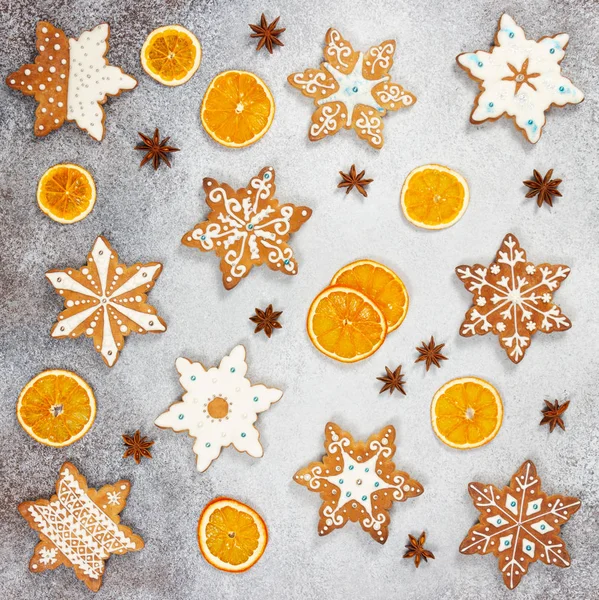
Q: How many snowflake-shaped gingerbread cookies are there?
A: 10